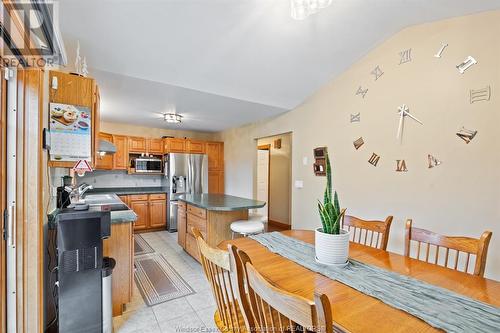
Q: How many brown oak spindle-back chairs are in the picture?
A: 4